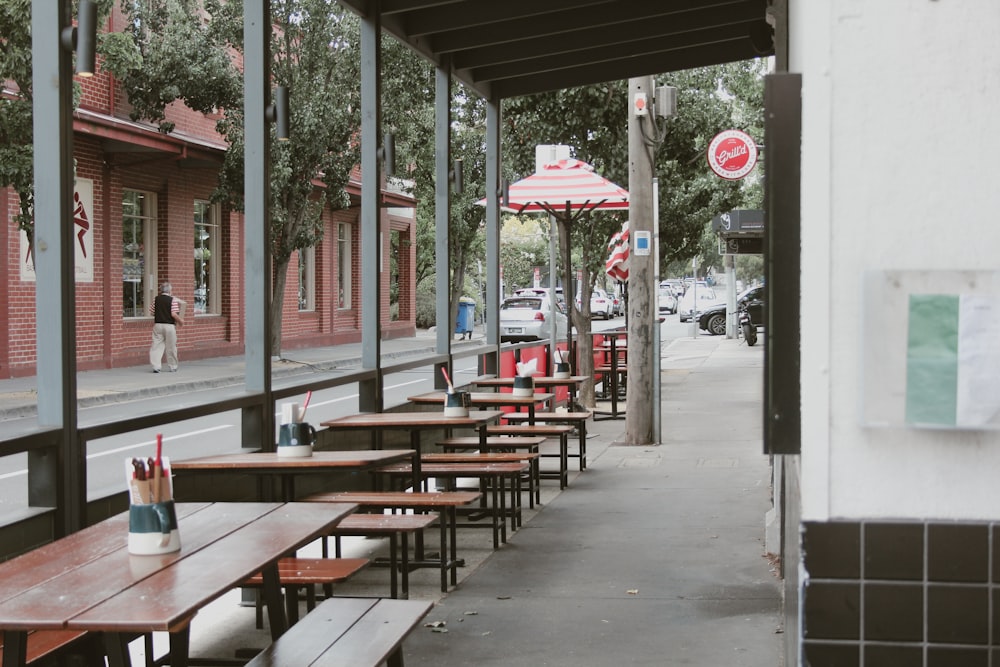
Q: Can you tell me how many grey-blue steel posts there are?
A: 5